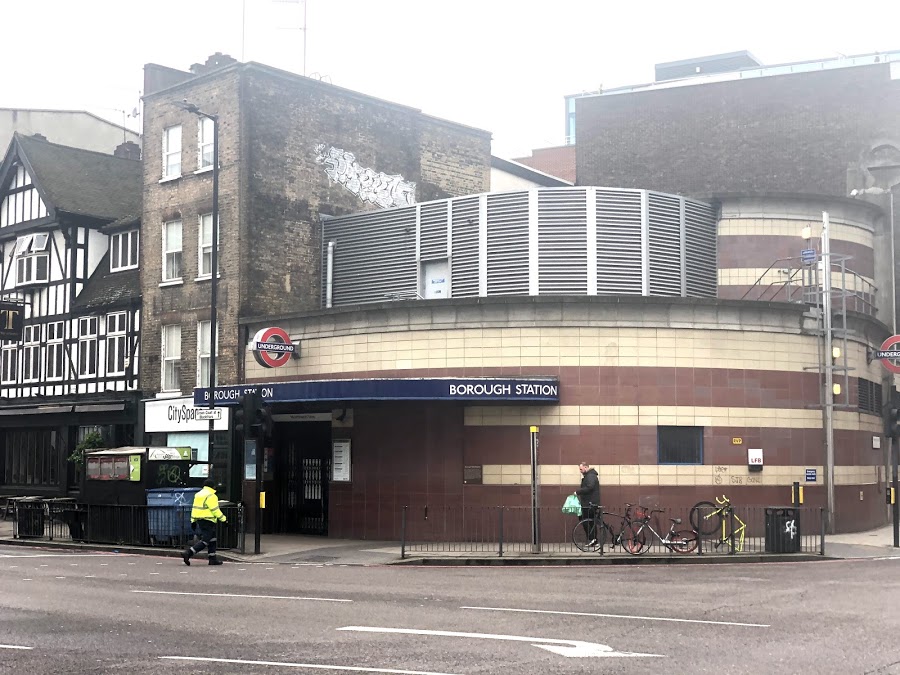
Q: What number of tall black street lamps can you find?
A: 1